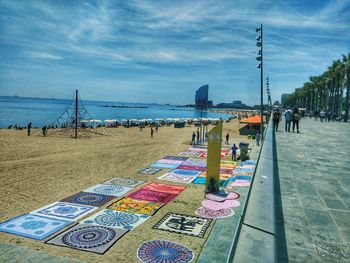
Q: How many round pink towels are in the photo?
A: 3